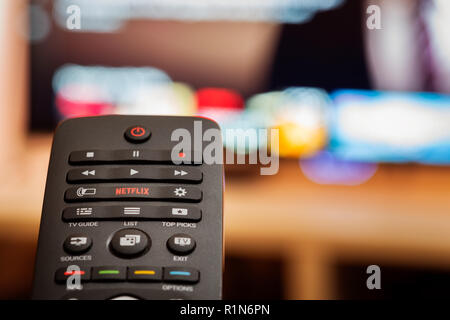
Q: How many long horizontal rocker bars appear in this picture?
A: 4